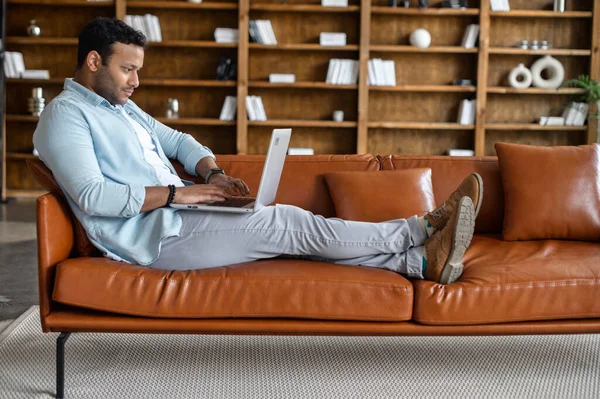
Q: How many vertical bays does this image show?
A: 5